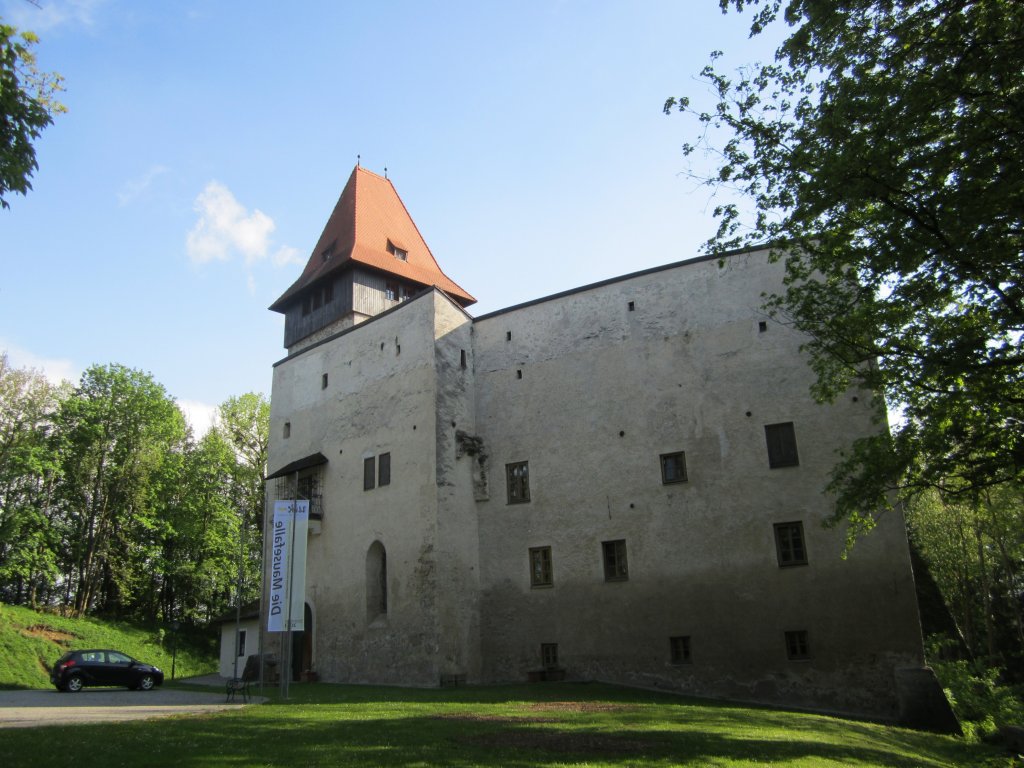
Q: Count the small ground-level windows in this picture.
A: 3